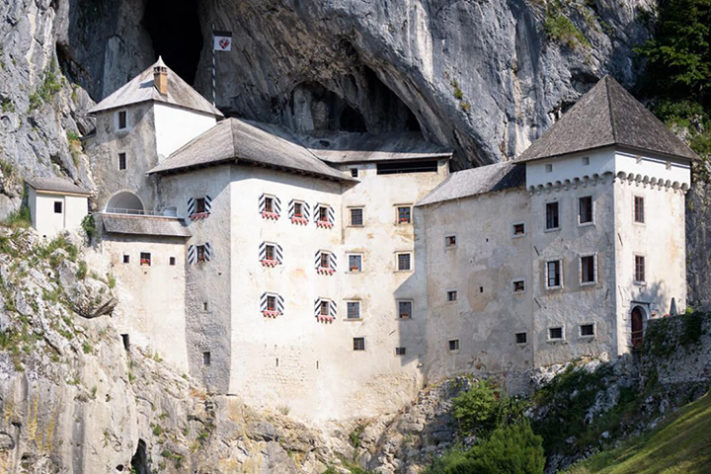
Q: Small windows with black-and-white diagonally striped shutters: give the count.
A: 9